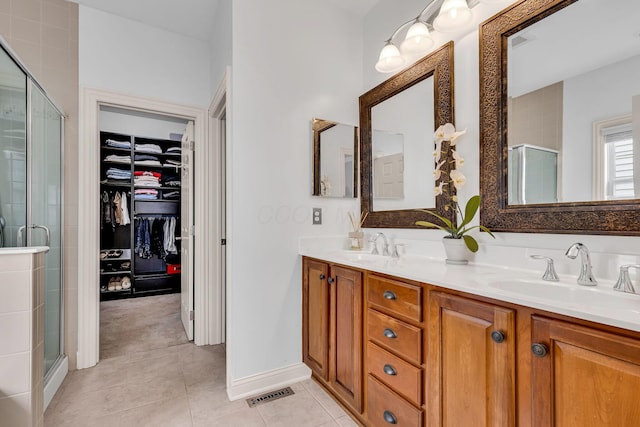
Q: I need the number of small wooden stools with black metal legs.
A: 0